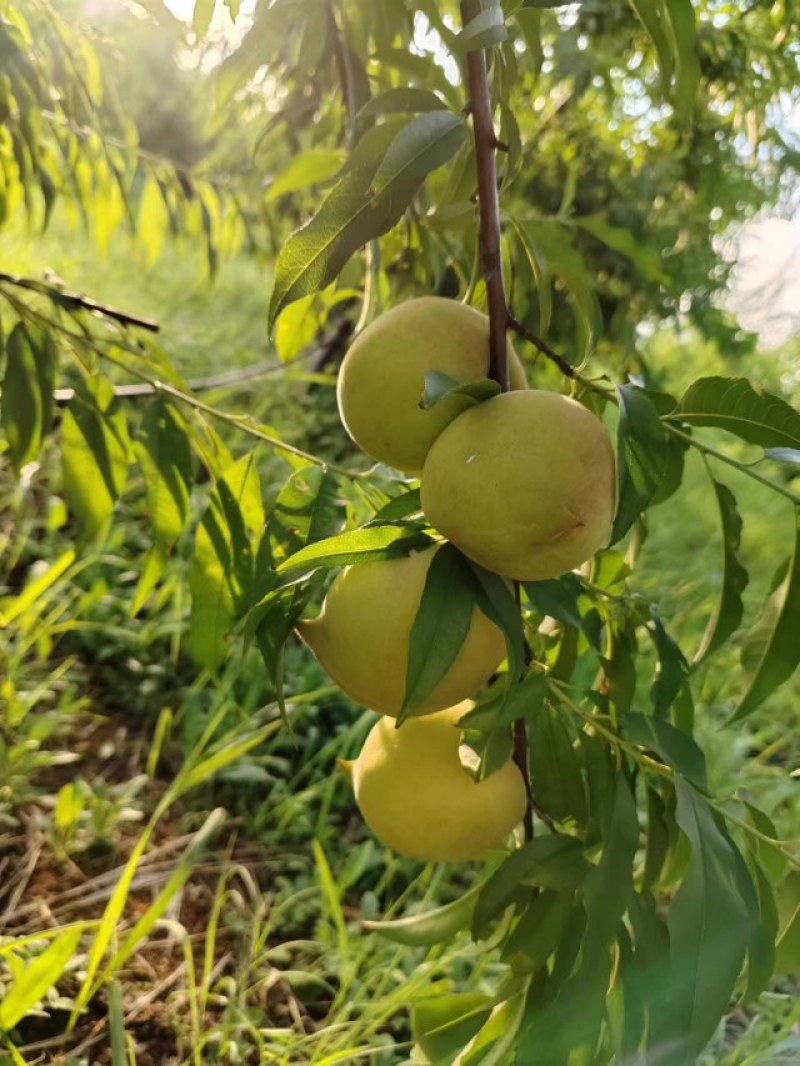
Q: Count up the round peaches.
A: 4